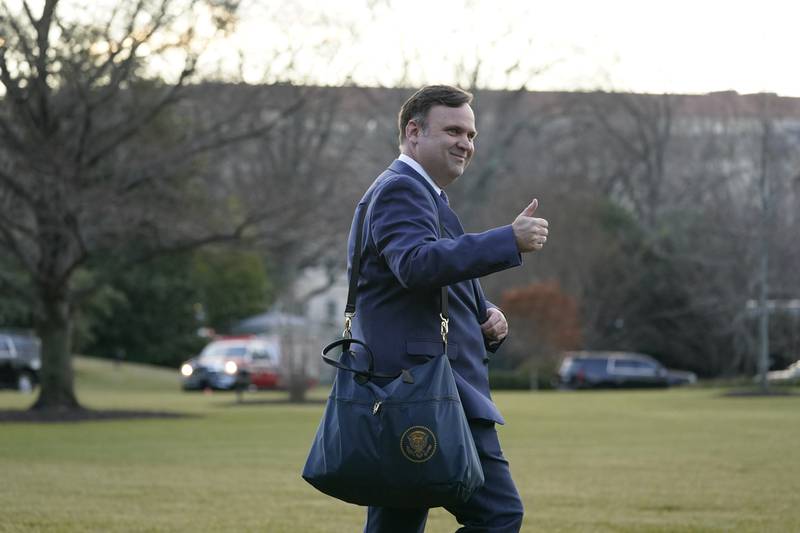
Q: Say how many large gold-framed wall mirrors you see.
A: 0